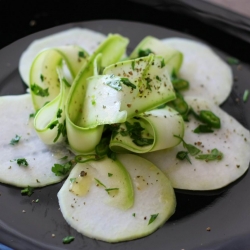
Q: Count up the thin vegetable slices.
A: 5